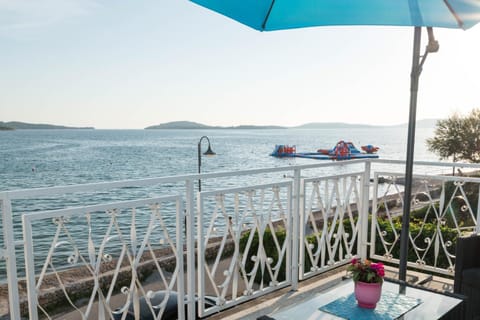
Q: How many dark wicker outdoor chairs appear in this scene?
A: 1